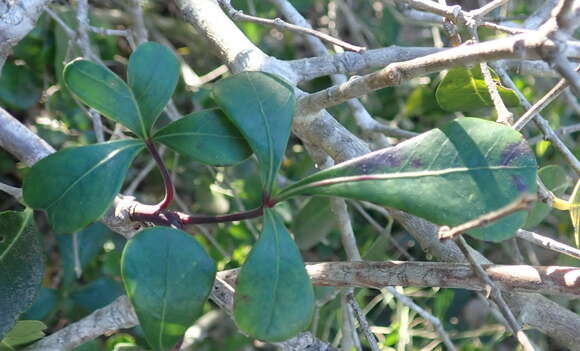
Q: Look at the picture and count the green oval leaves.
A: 8